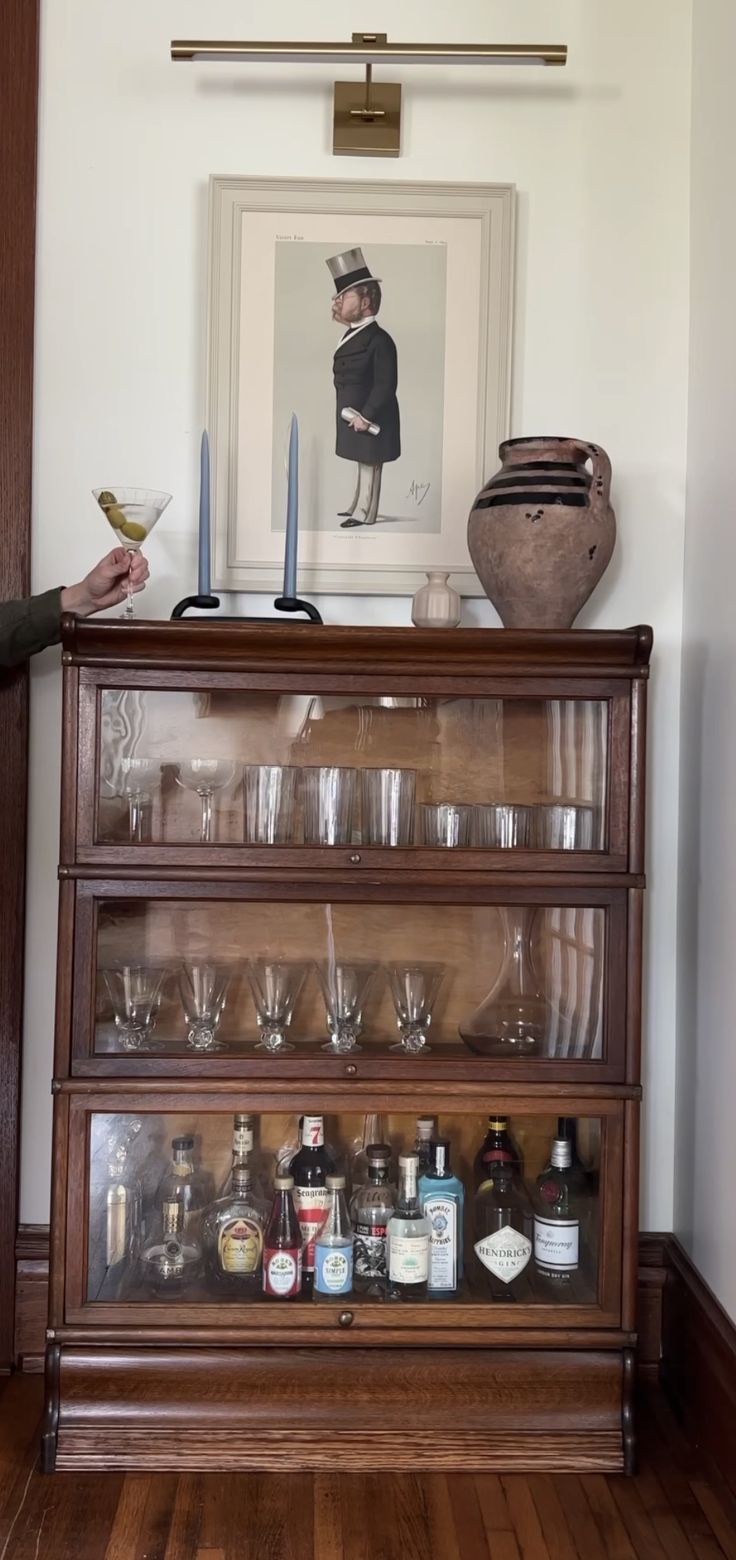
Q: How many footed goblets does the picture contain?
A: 5